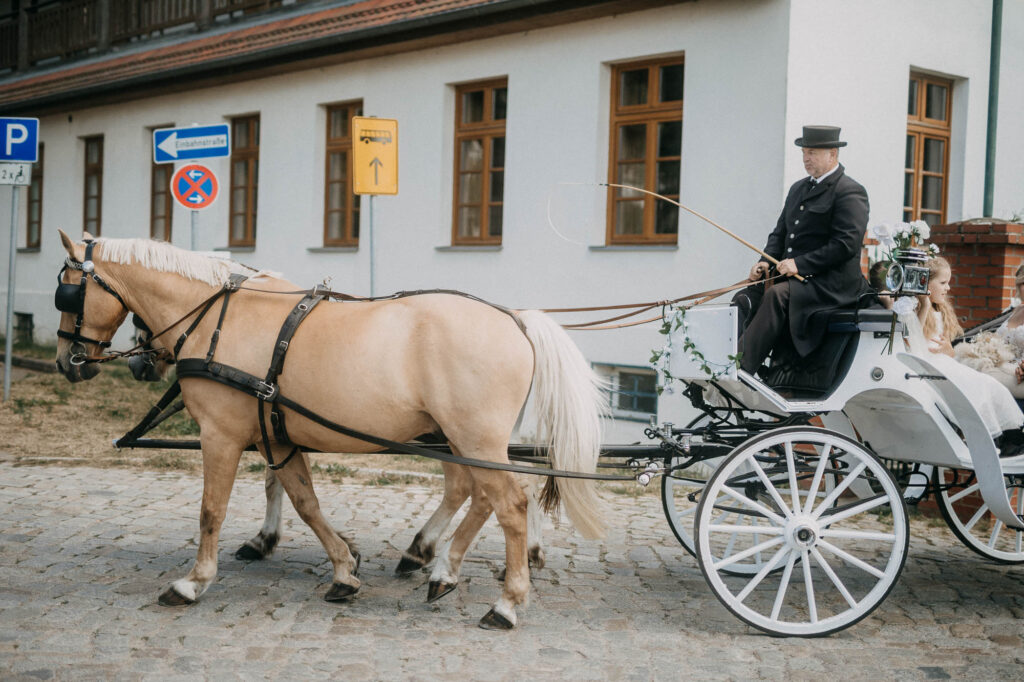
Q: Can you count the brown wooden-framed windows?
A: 8